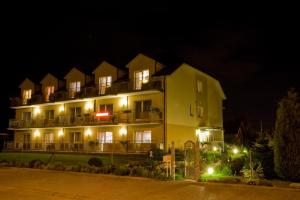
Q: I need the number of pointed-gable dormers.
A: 5